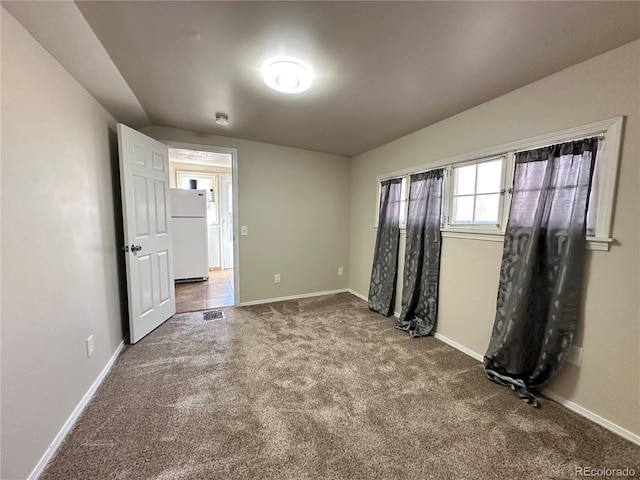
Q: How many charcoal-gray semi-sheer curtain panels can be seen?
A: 3